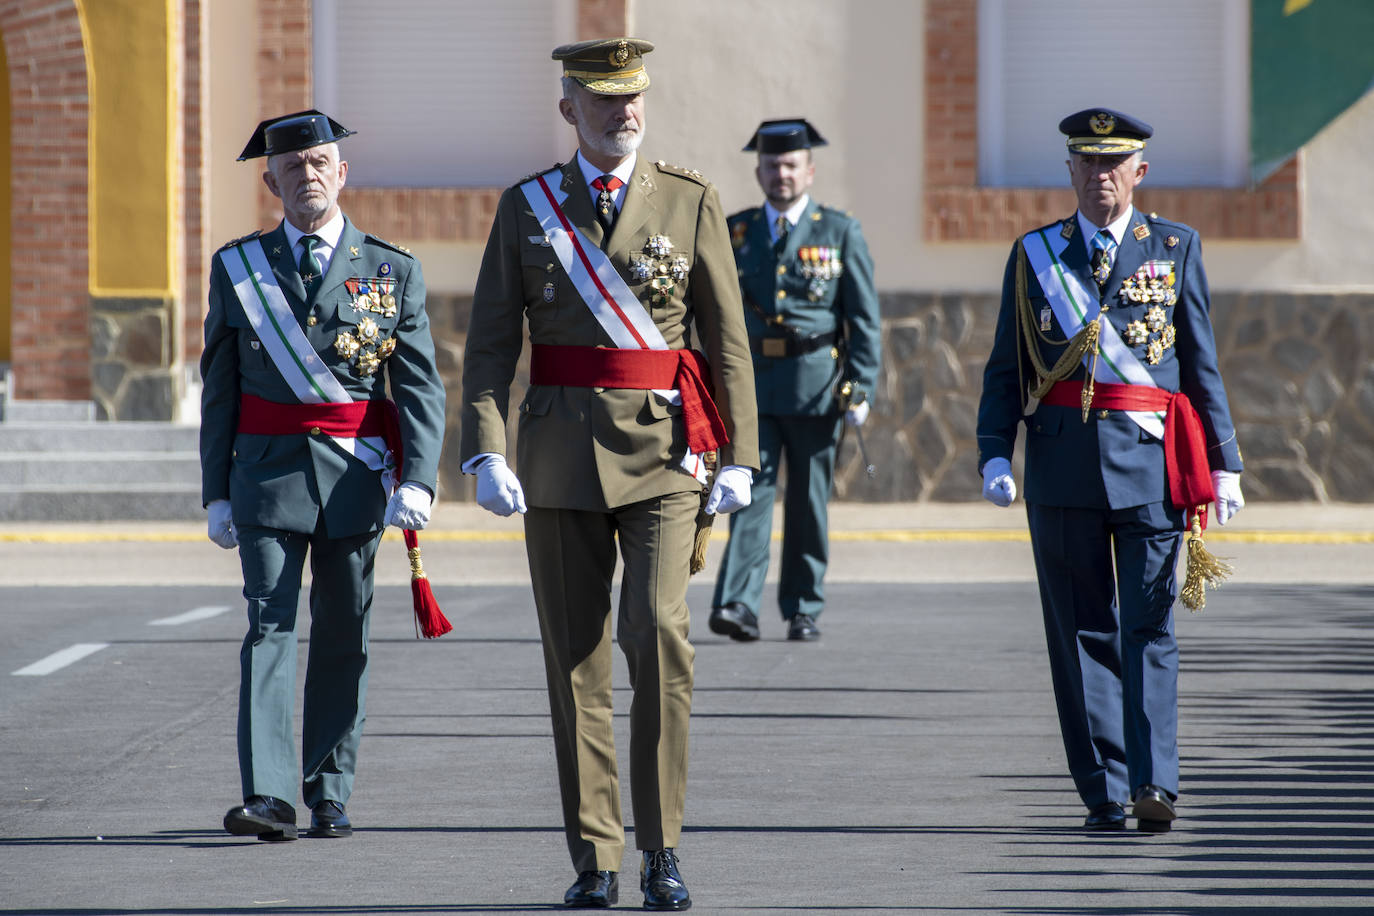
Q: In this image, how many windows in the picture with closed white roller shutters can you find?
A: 2